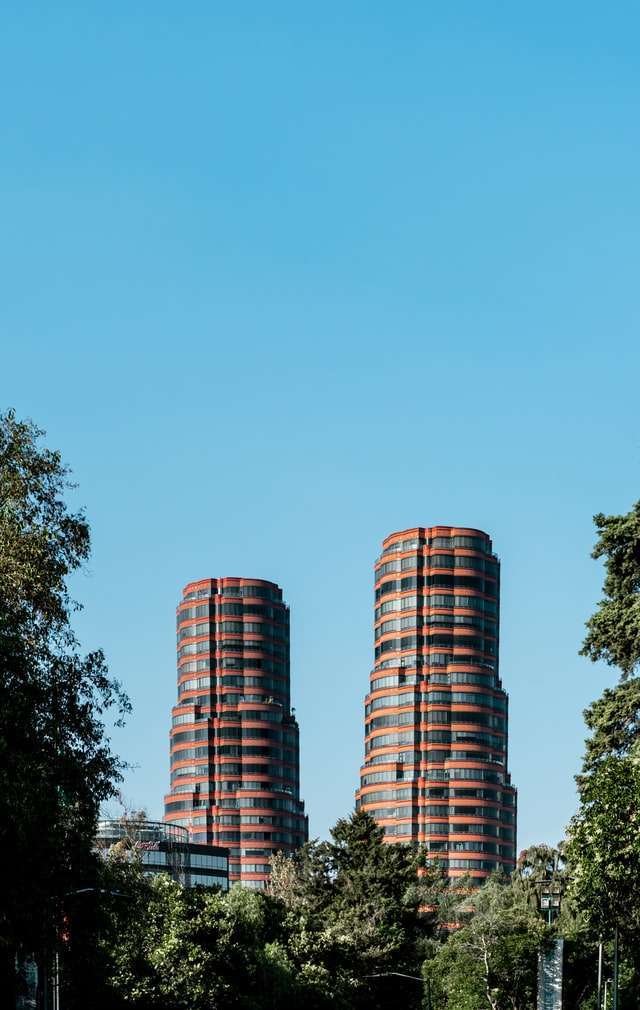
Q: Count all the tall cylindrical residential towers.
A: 2